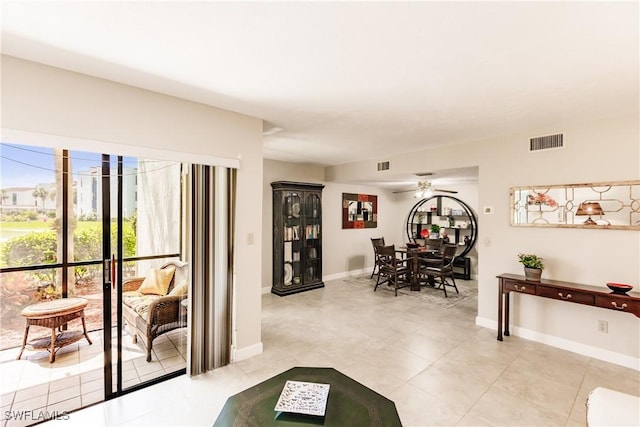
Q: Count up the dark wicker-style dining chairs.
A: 4